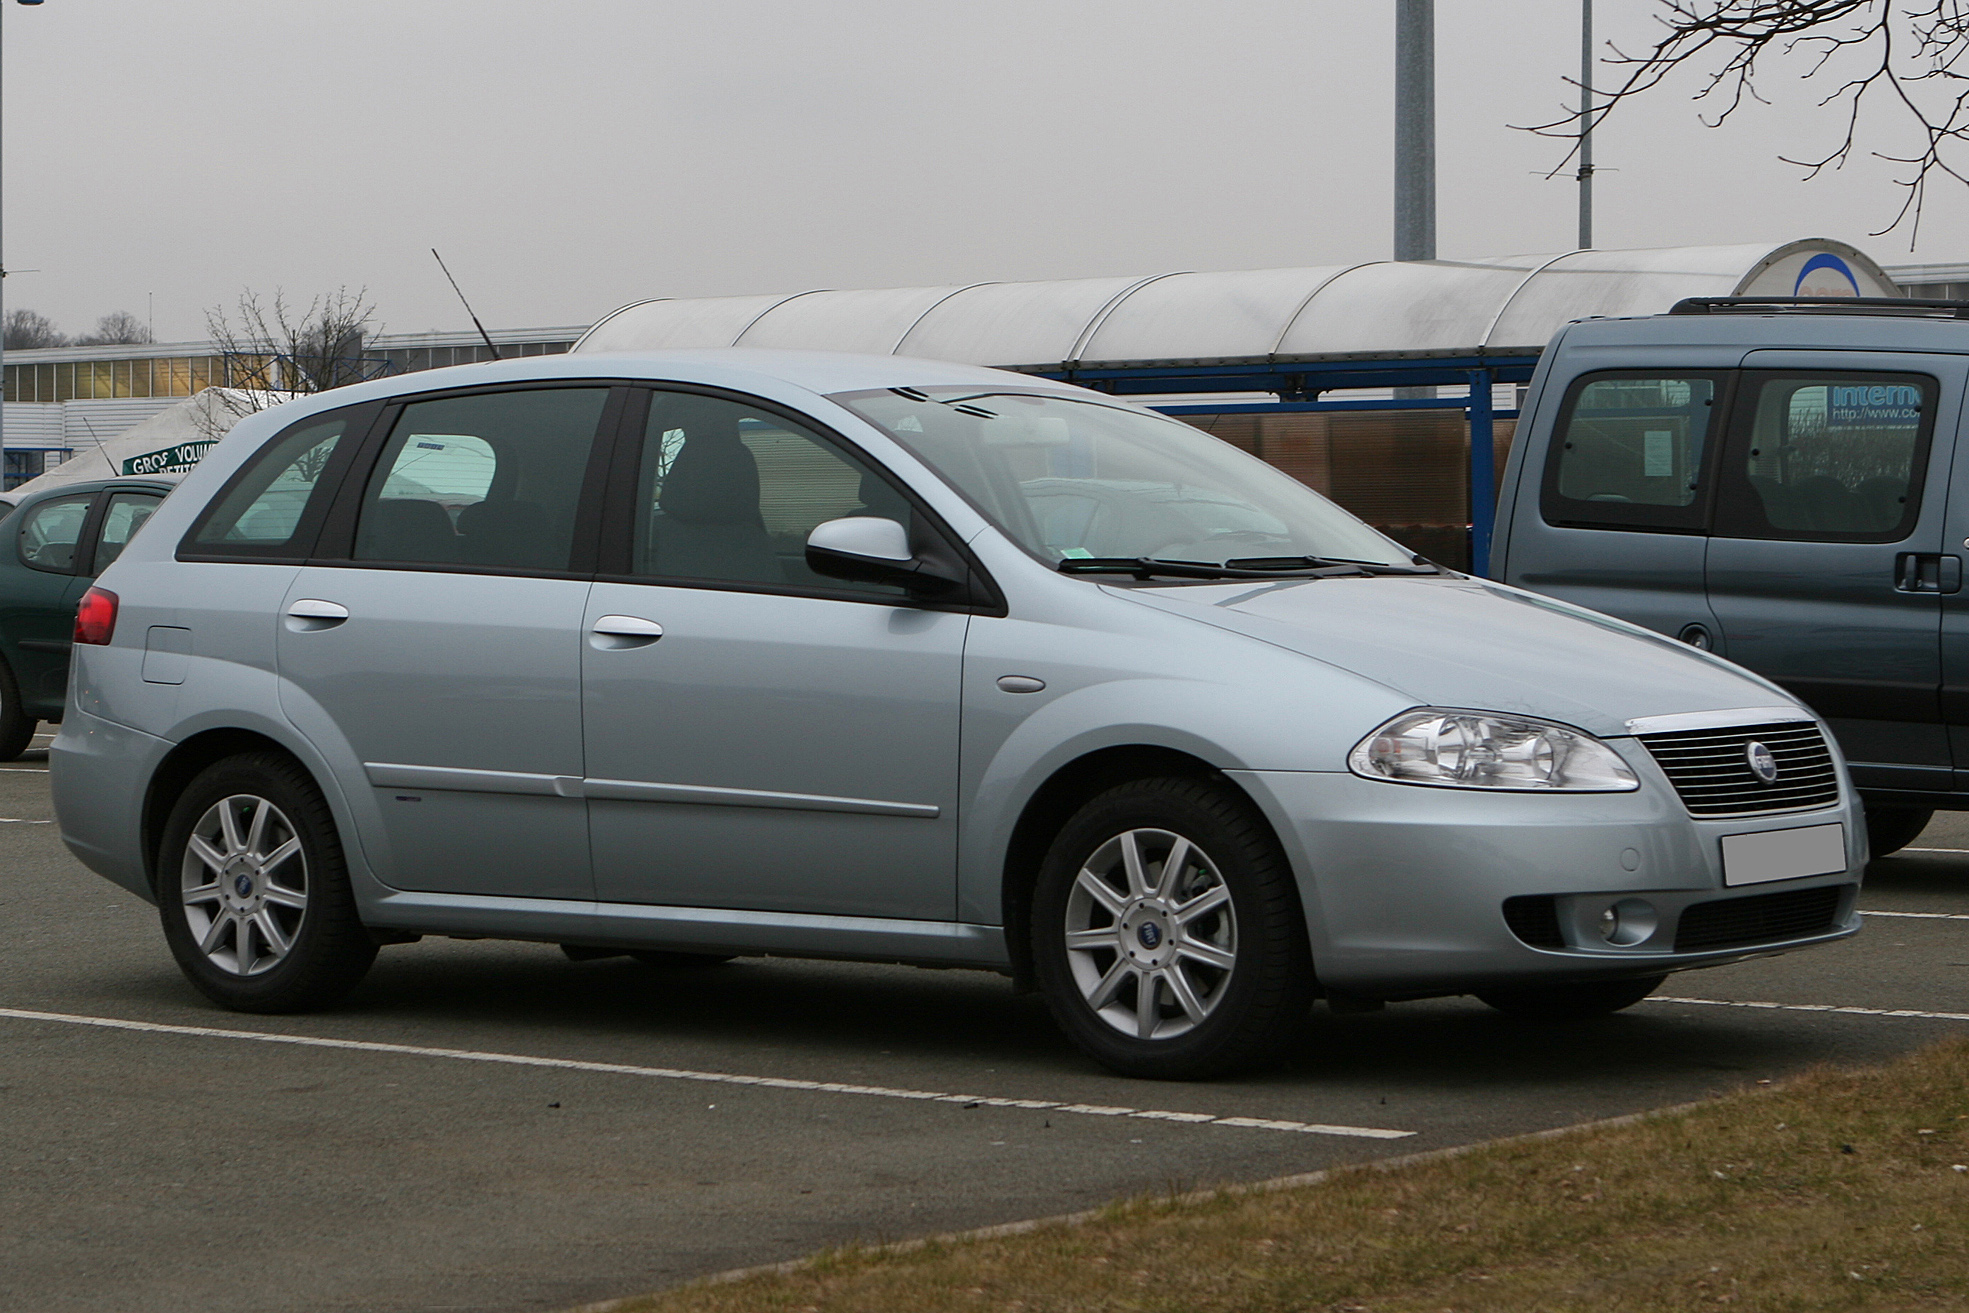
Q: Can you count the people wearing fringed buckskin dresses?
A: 0